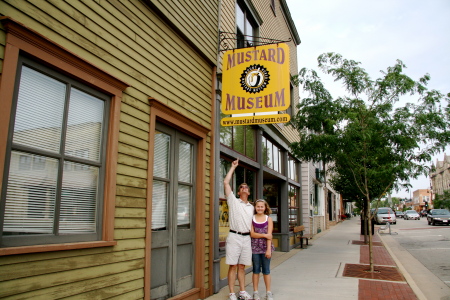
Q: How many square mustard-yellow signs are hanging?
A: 1